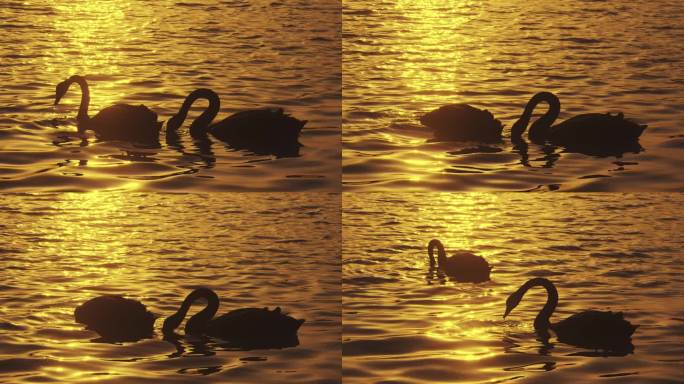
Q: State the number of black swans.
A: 8